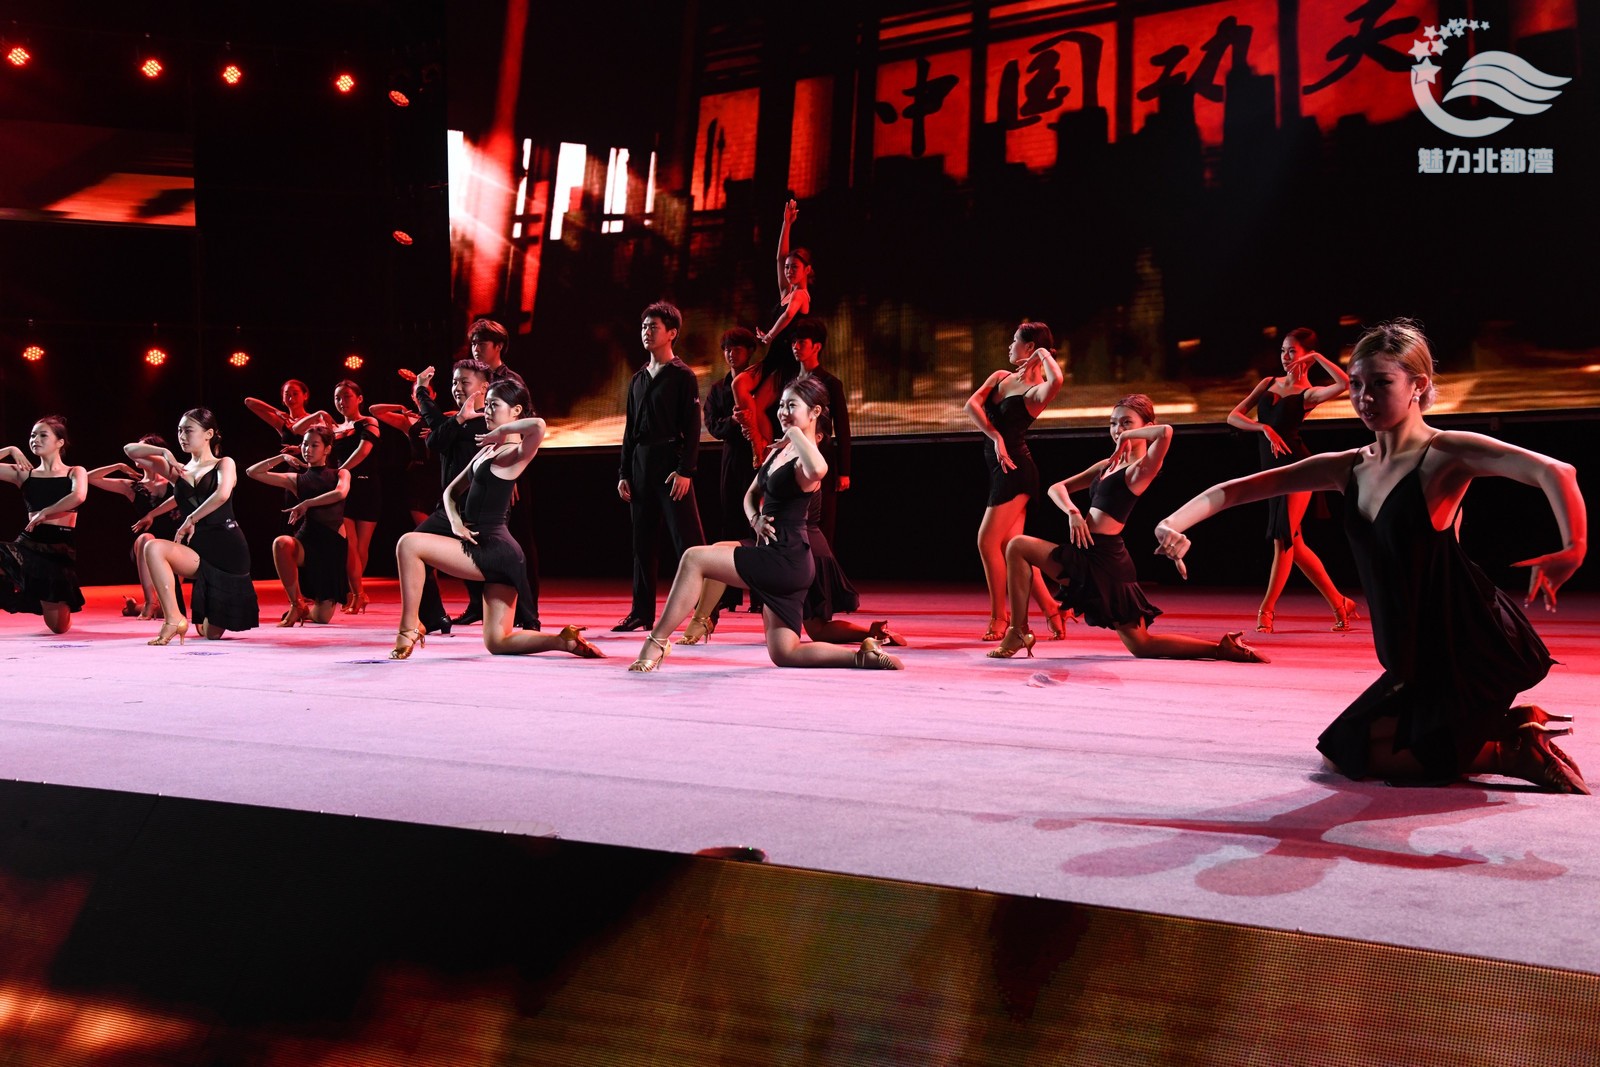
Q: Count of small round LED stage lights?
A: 11